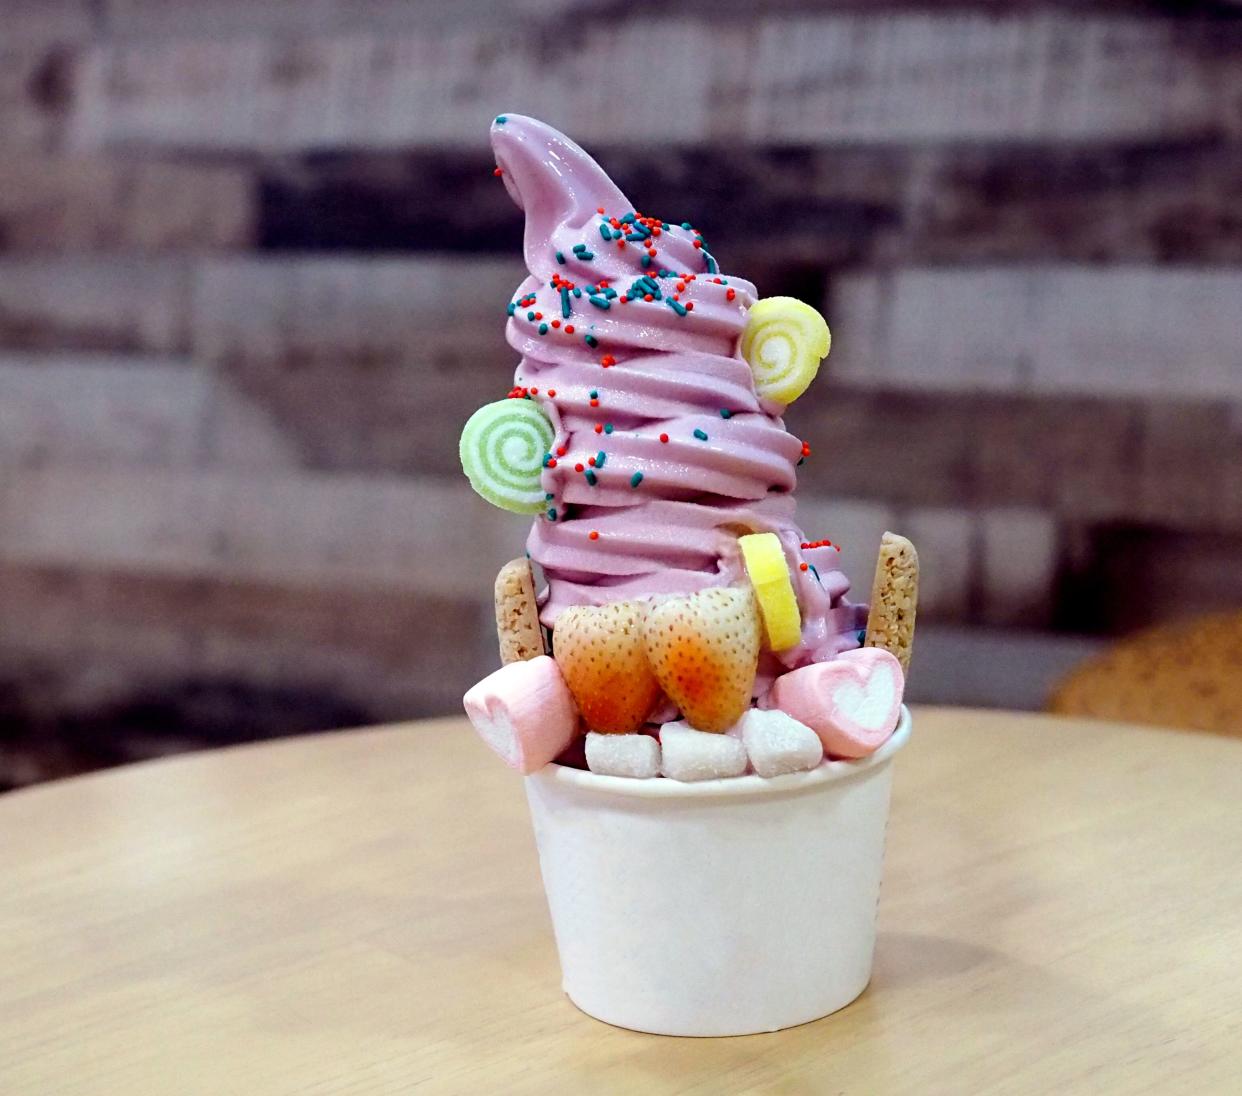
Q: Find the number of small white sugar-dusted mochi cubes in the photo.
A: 3